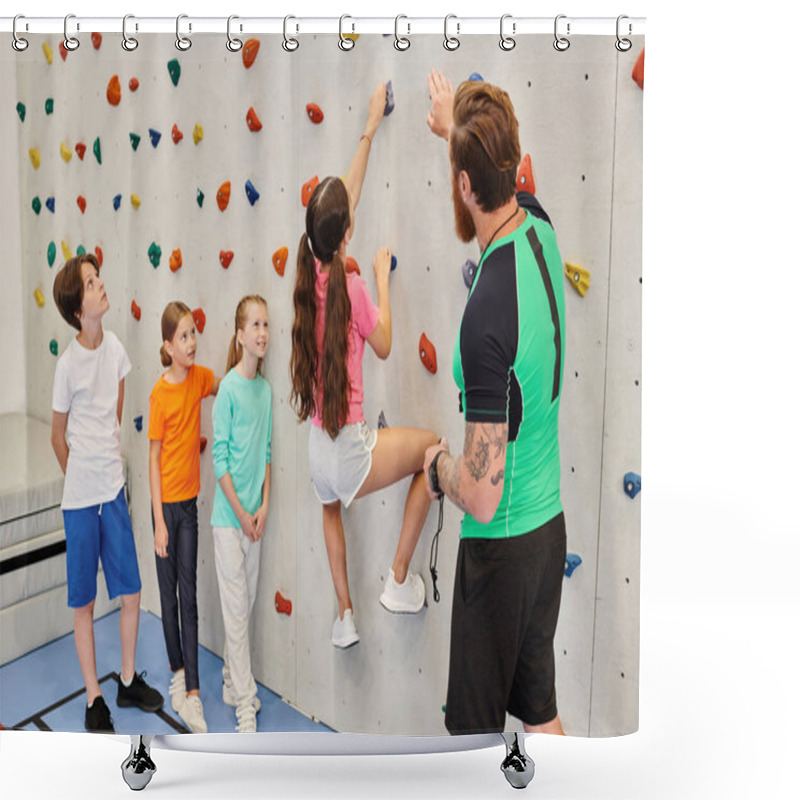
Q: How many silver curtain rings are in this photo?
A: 12